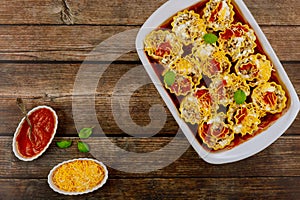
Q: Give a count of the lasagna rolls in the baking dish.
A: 12